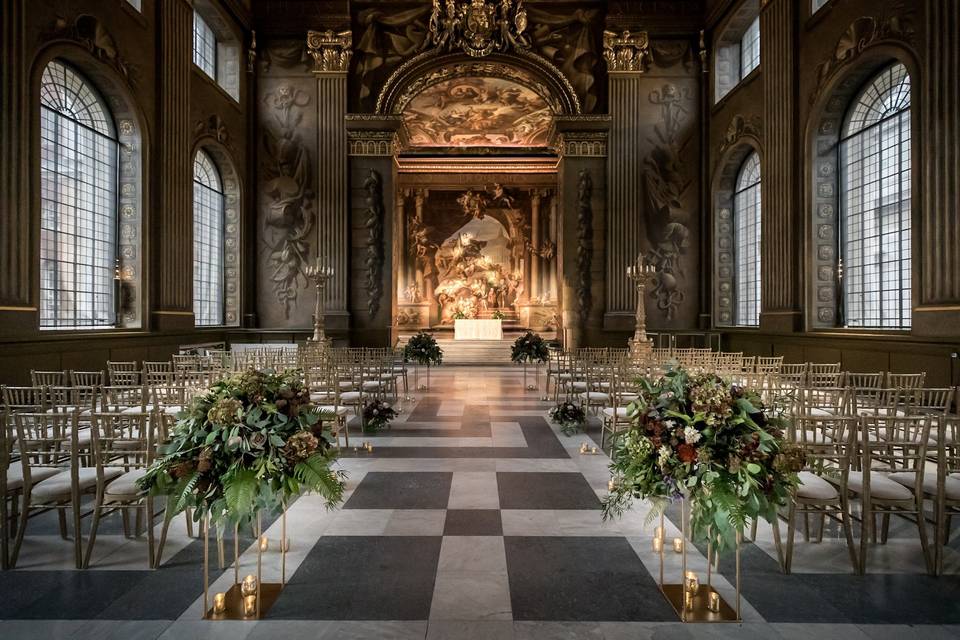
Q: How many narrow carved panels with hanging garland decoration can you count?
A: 2